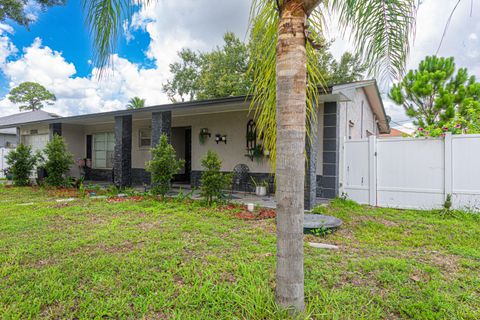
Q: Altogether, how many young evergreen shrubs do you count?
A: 4